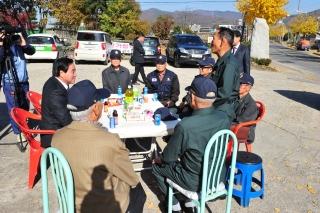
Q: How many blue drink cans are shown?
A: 5